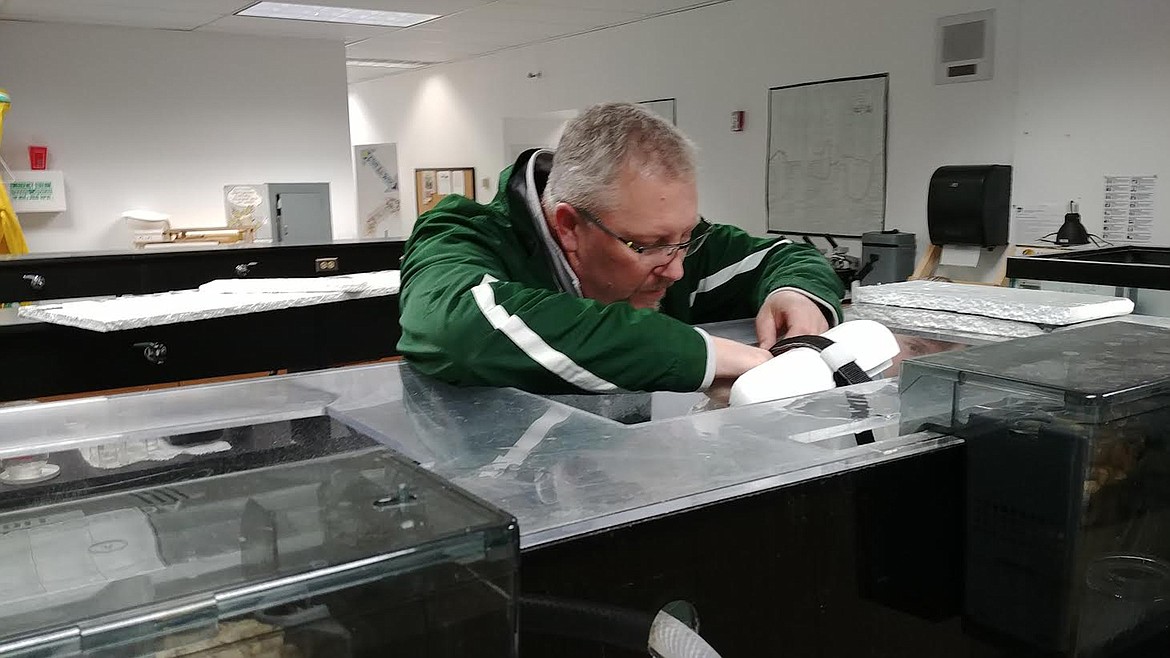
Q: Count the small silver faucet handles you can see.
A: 3